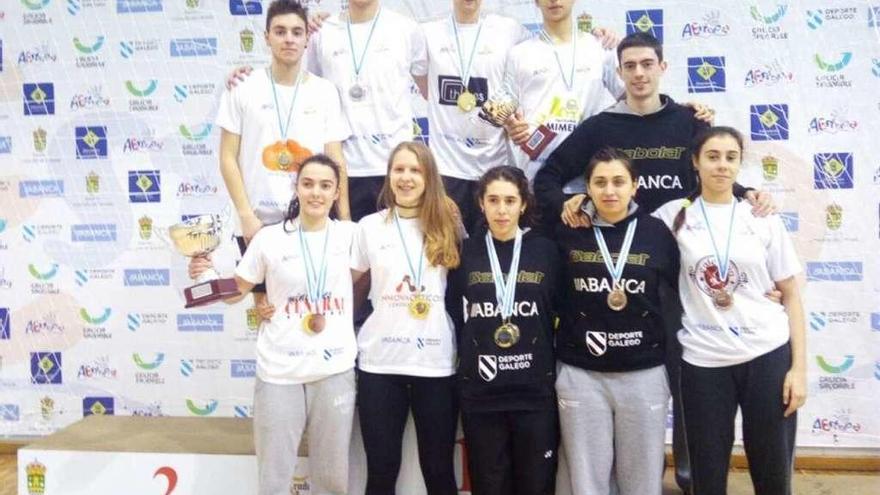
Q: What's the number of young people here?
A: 10